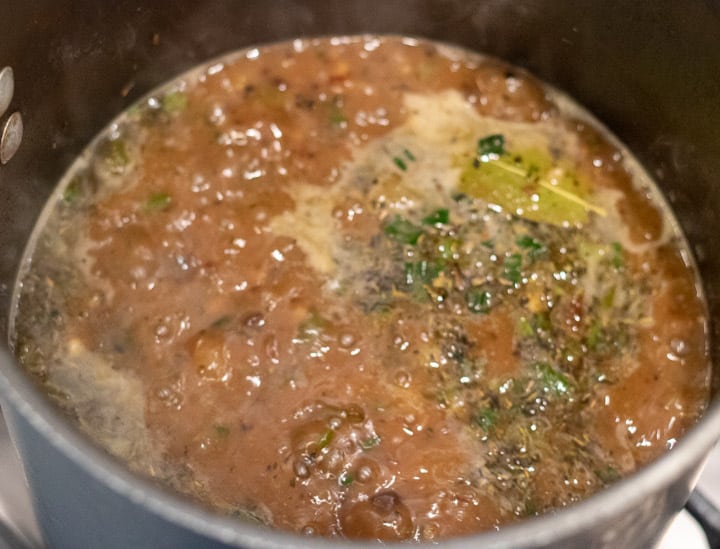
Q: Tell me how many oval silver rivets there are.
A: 2